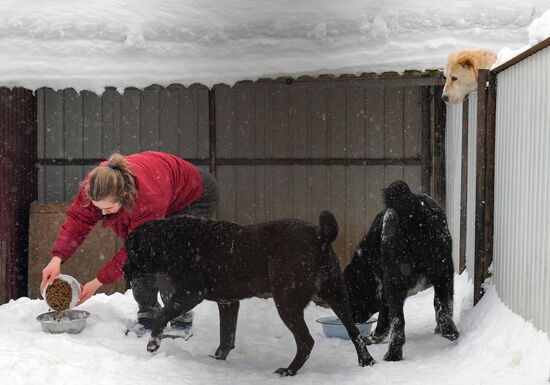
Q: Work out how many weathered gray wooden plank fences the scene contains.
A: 1